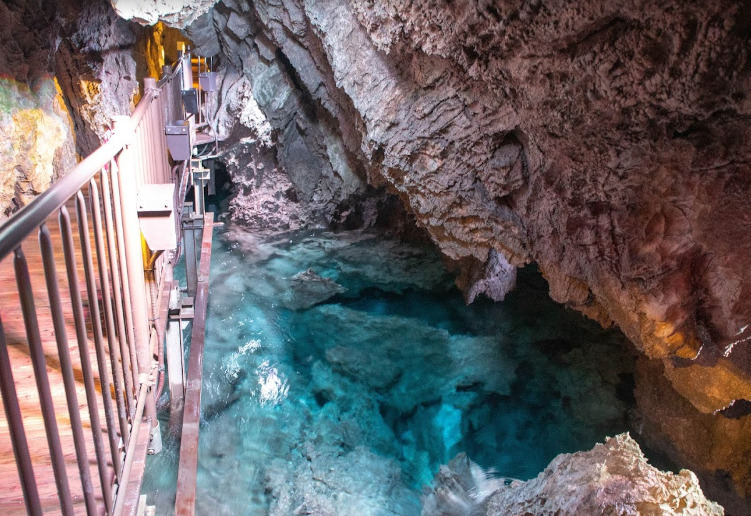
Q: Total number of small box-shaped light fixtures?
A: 4